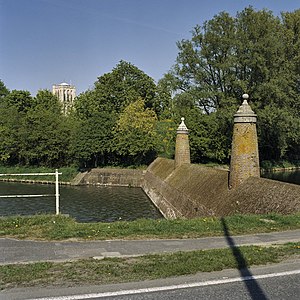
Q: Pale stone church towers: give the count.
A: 1